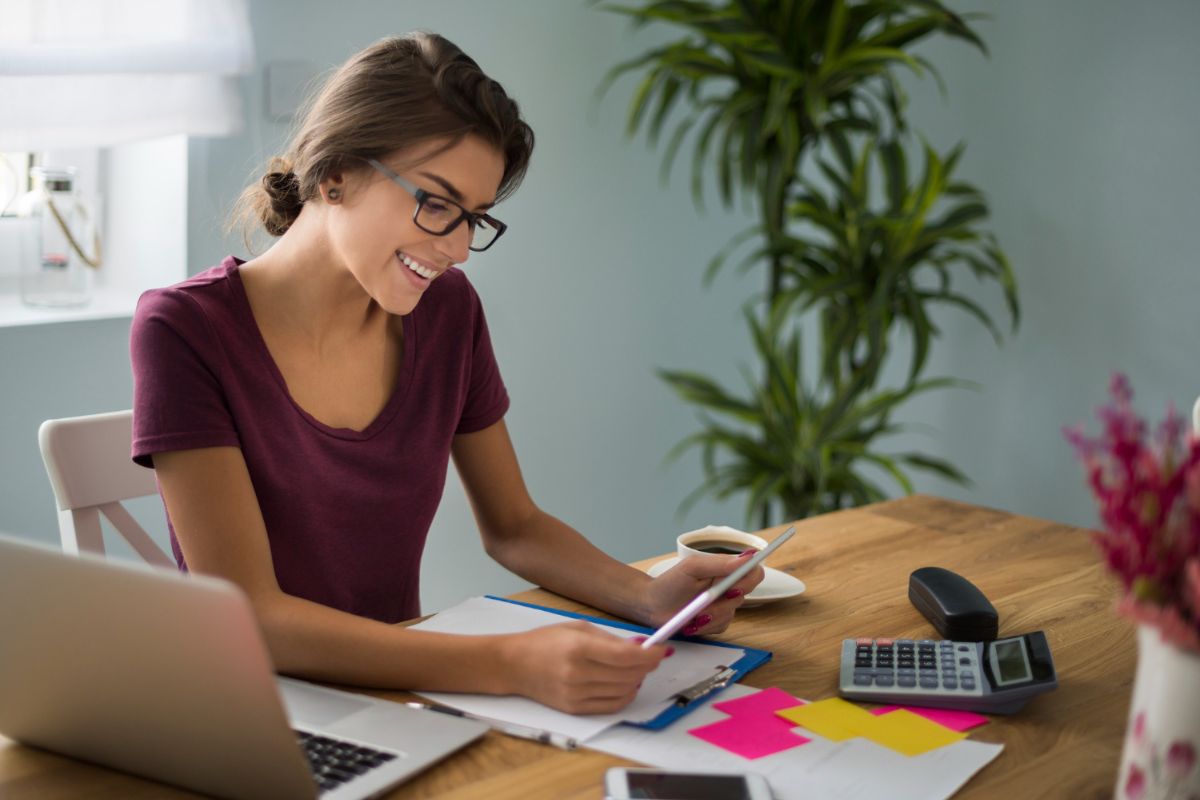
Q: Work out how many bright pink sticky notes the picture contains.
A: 3